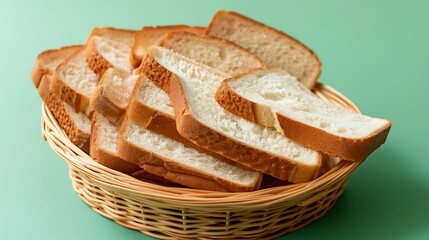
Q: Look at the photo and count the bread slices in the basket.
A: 13